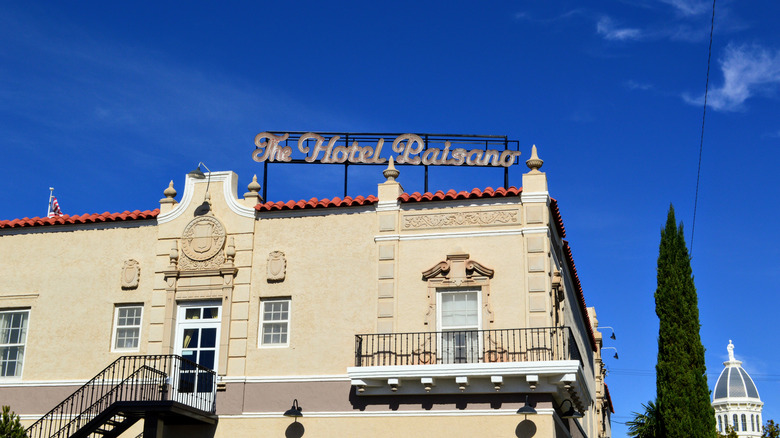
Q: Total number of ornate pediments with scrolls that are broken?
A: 1